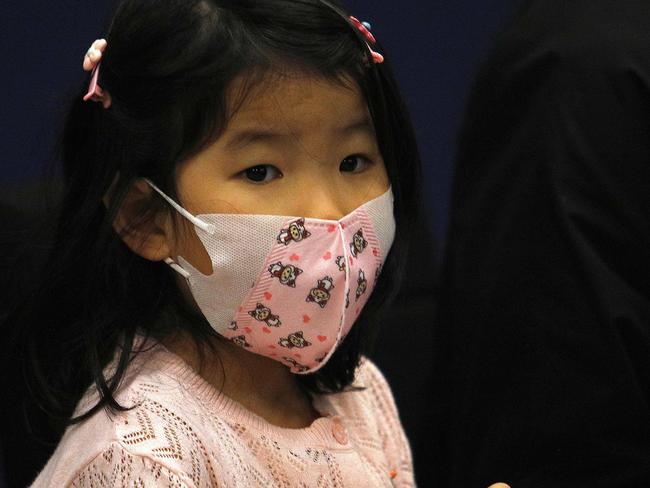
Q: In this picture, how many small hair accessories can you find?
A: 2